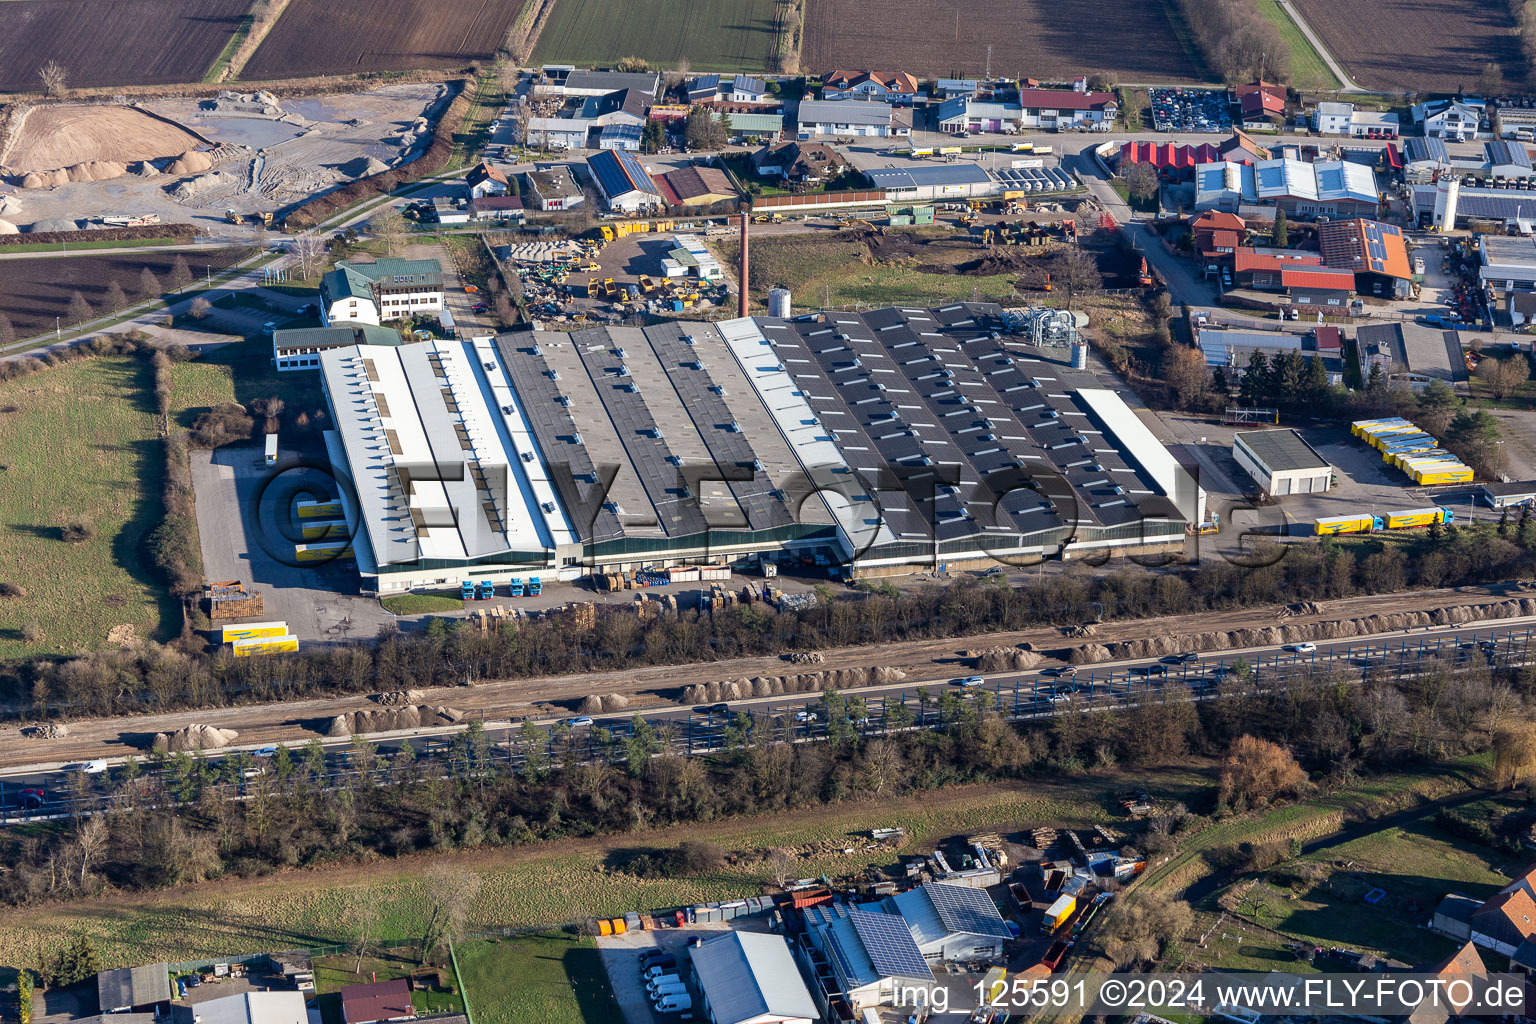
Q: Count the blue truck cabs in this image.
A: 6